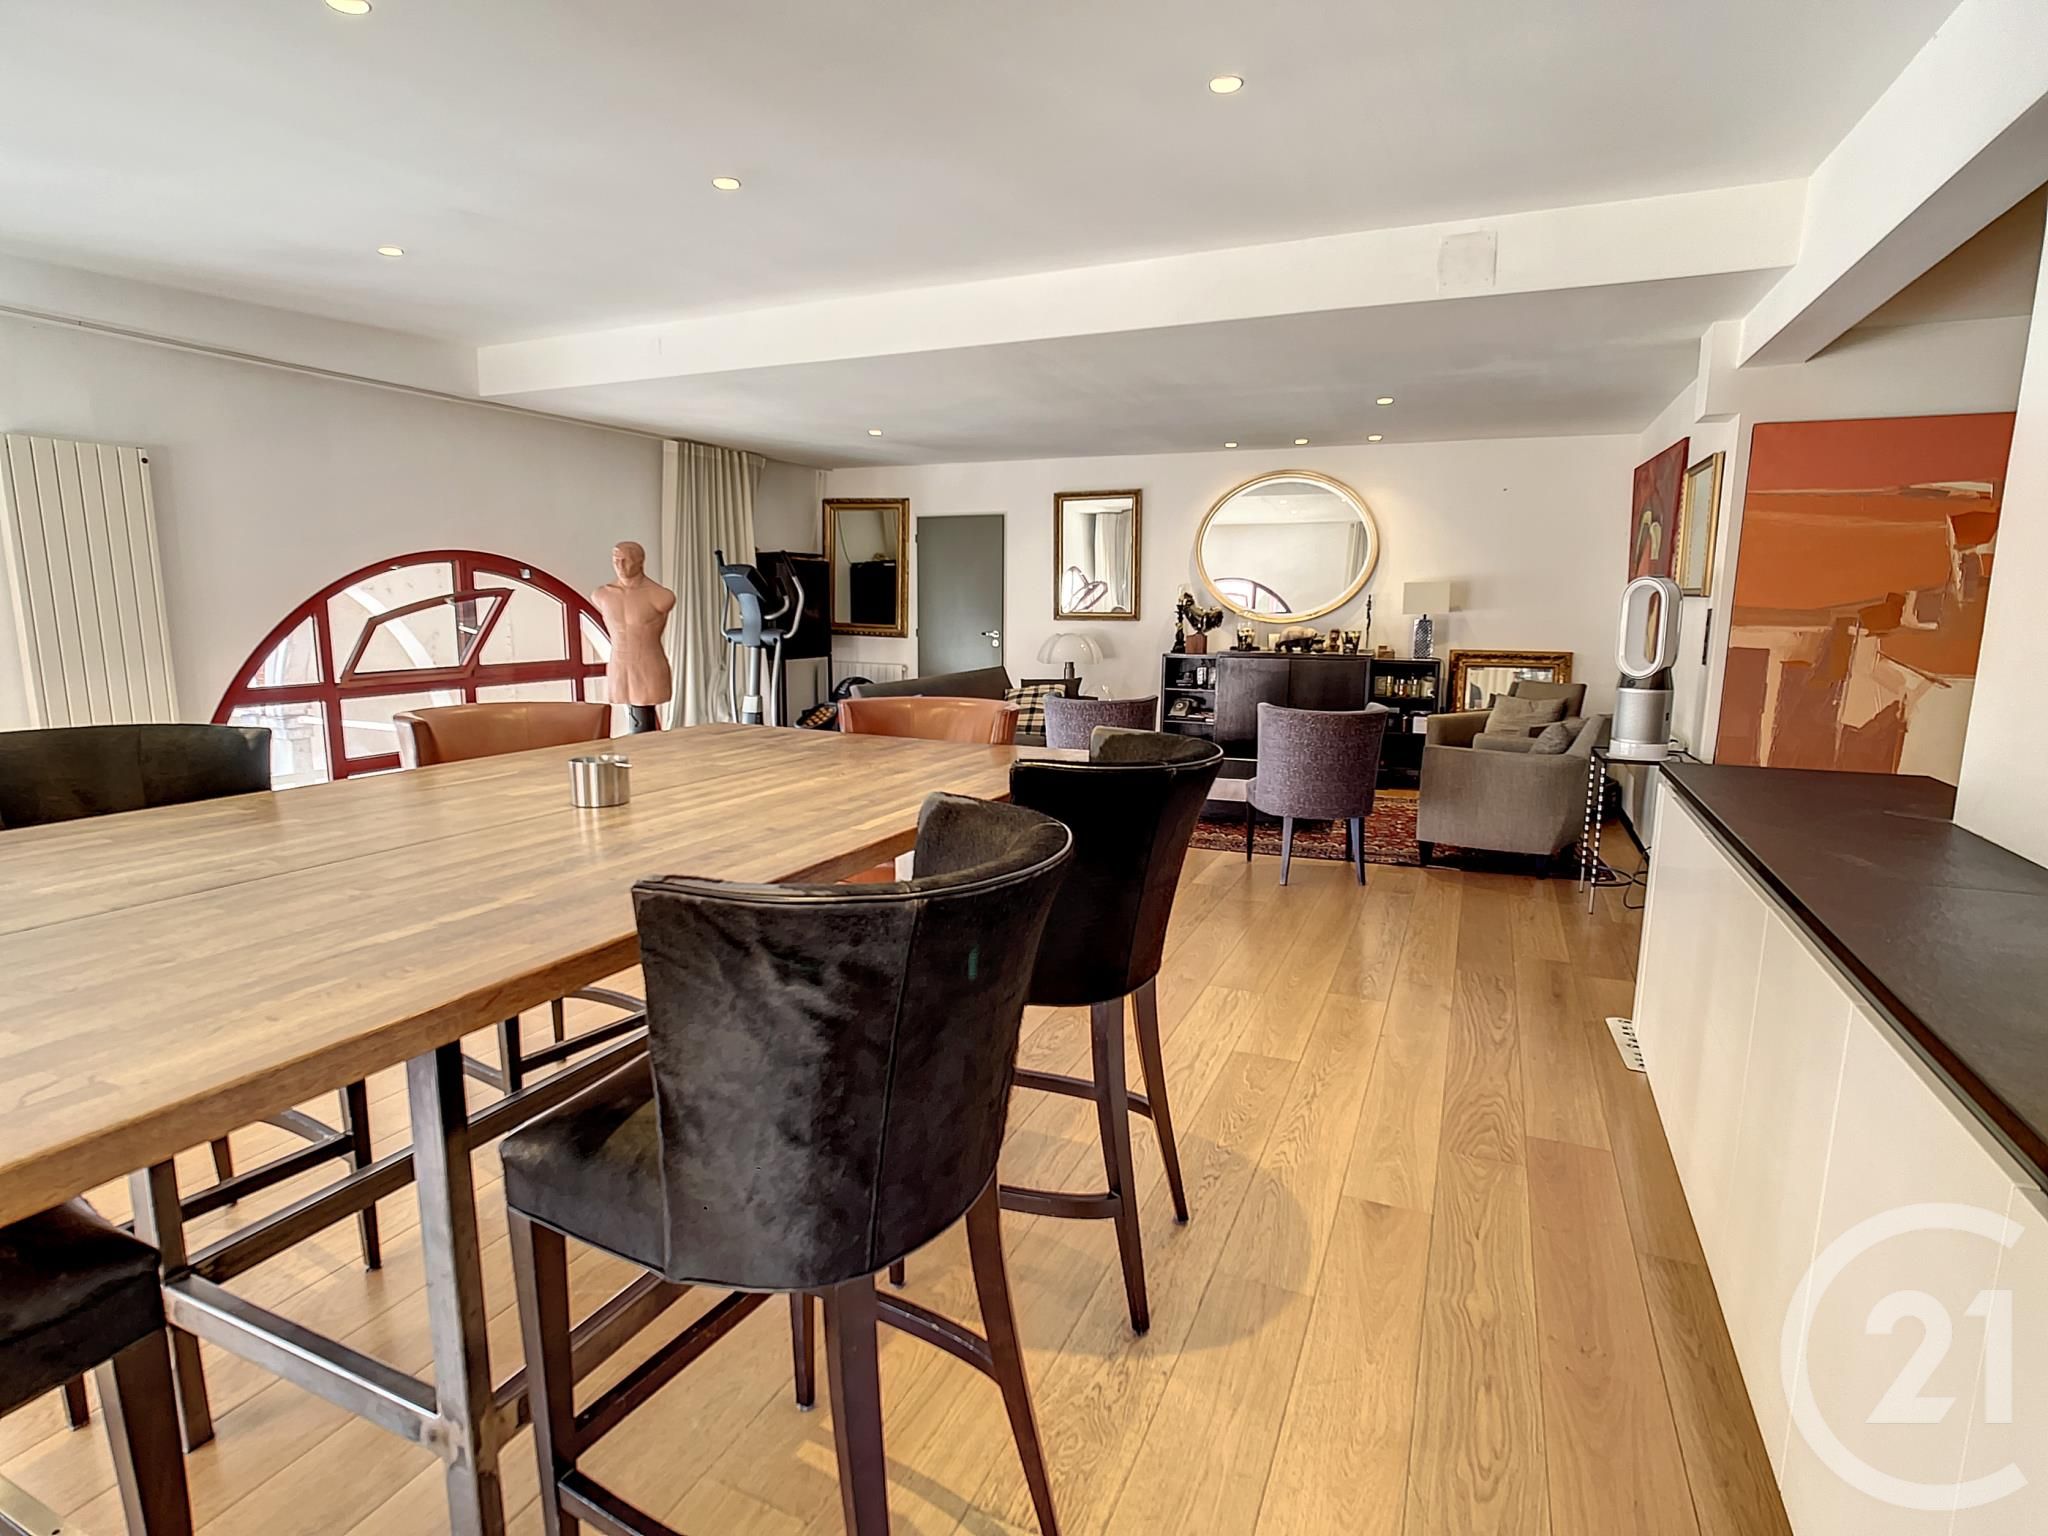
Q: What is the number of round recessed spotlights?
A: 9